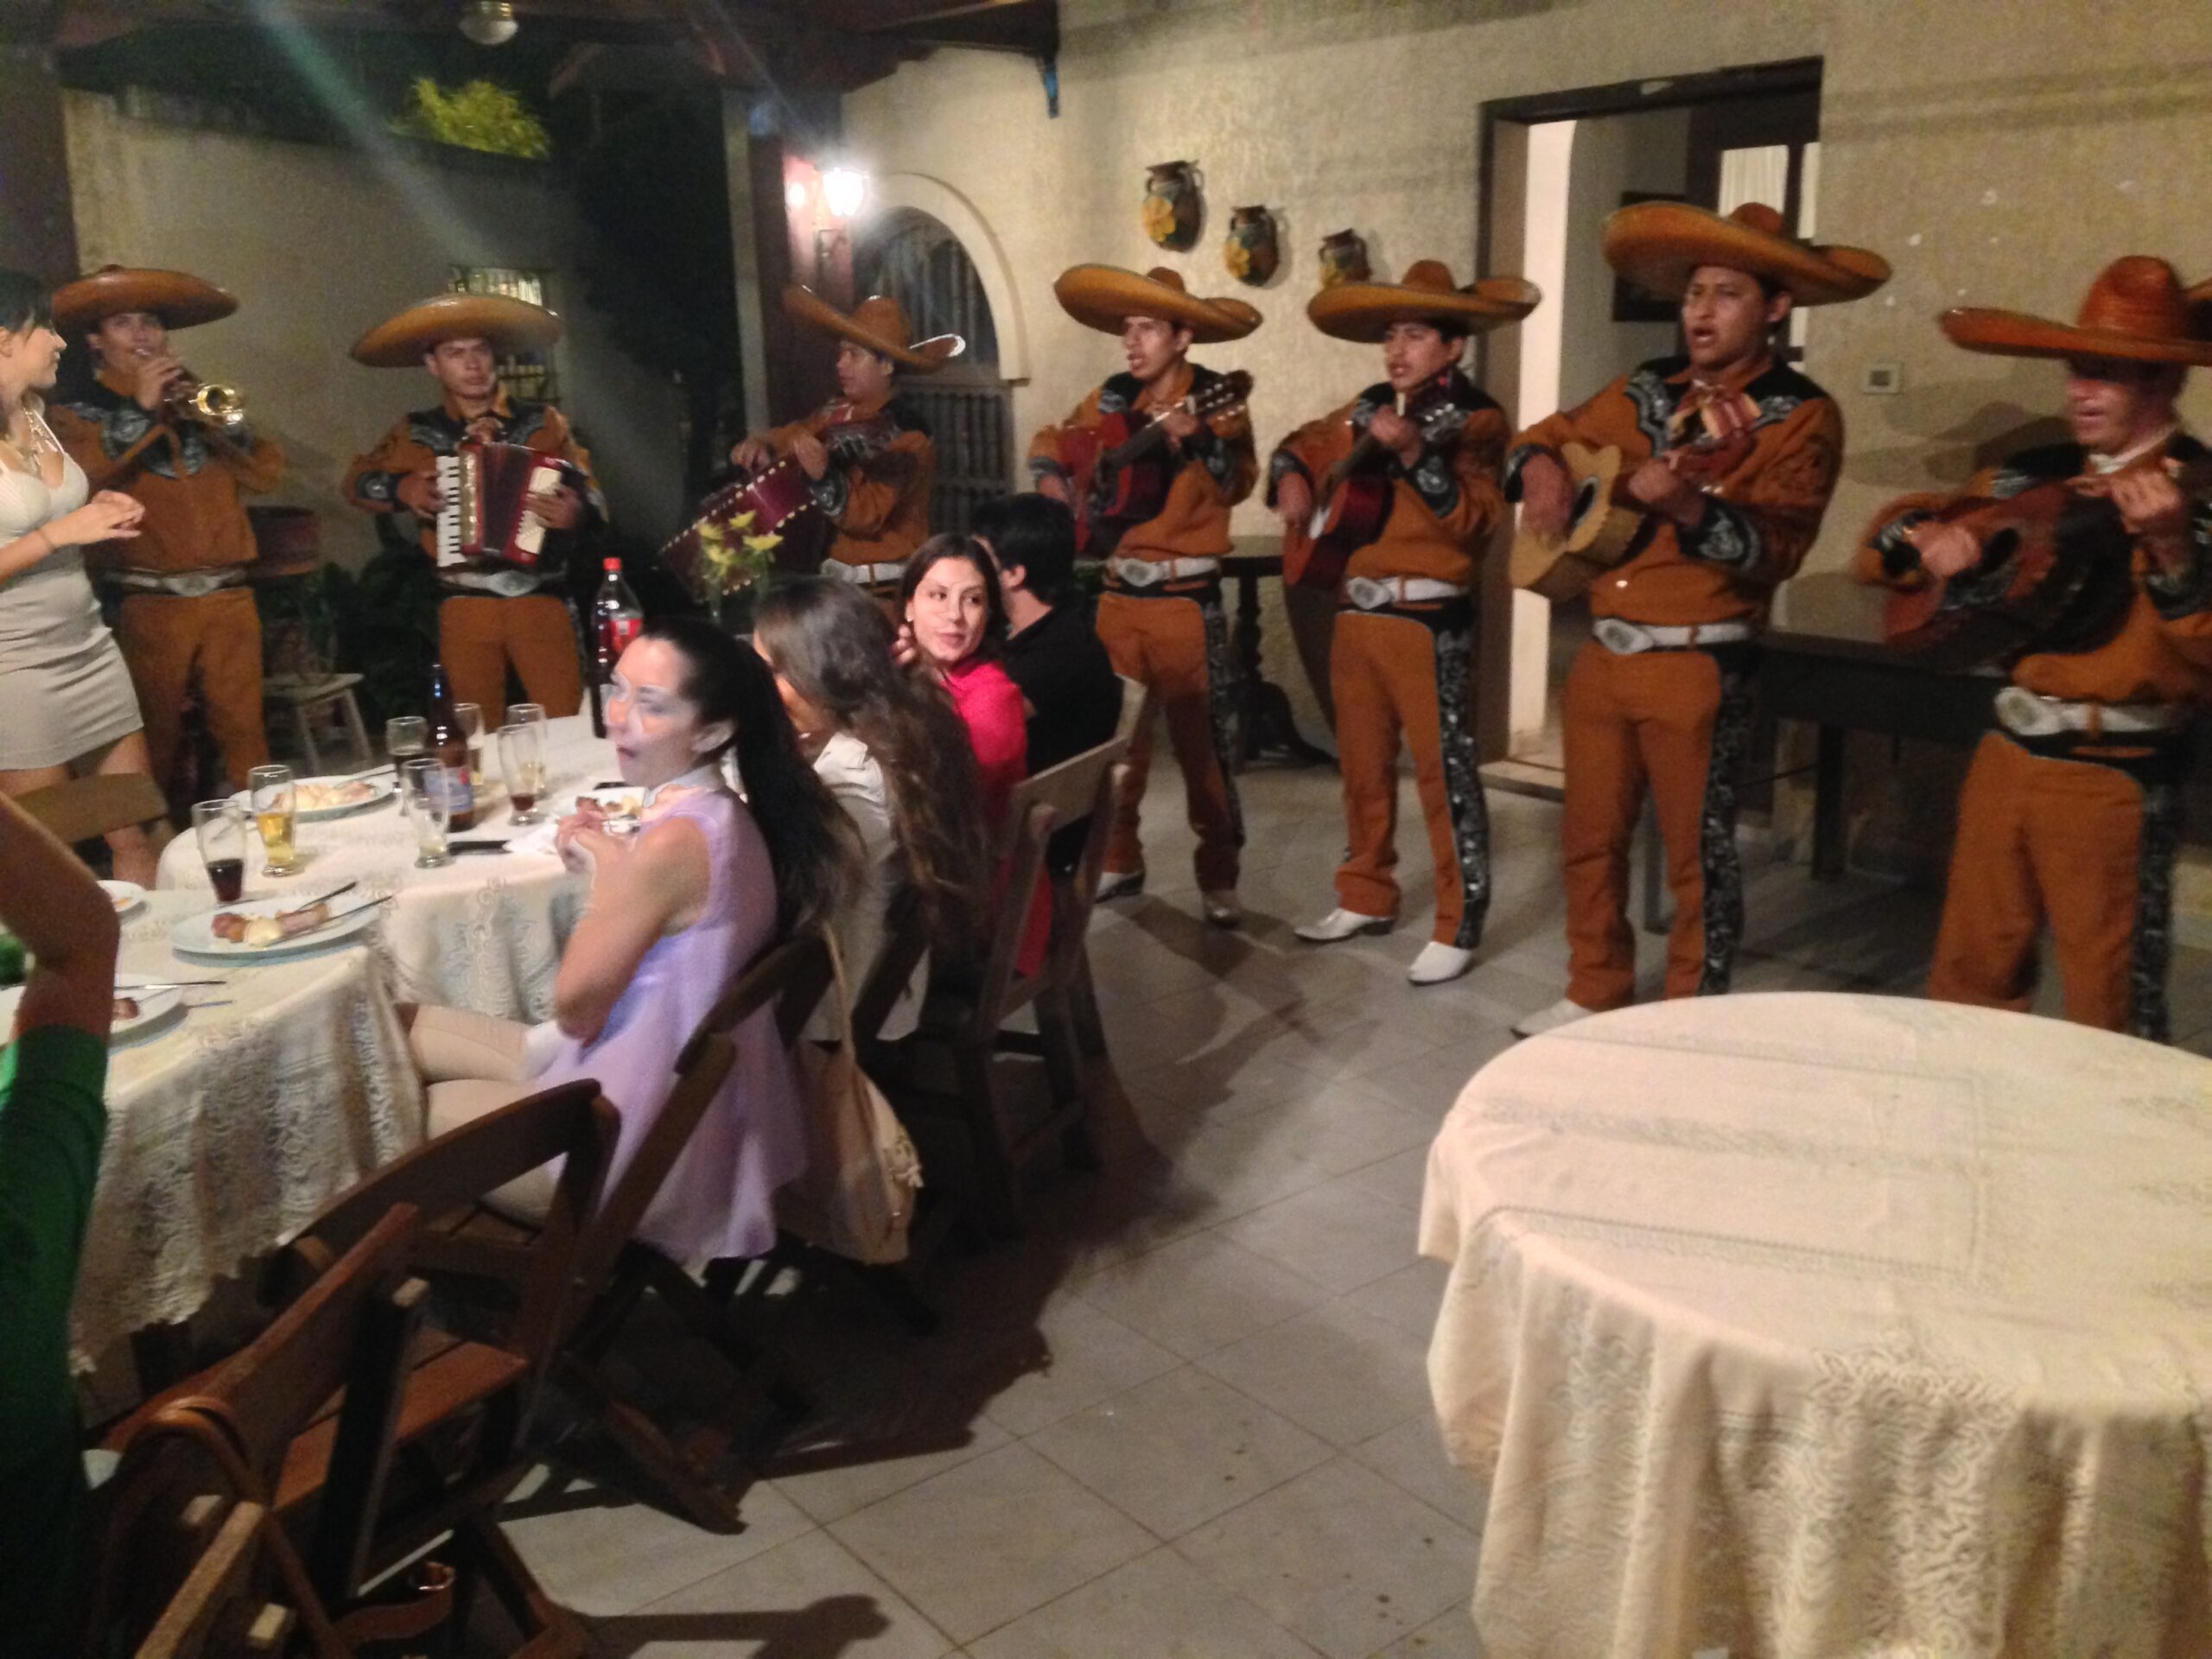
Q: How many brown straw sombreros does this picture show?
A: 7